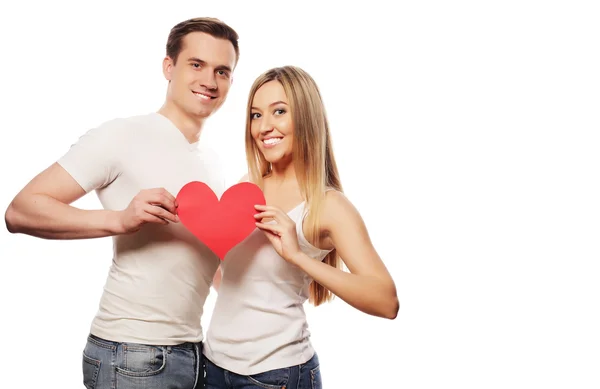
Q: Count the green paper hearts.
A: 0